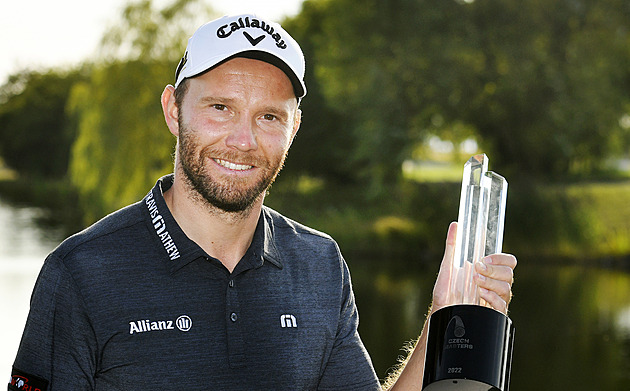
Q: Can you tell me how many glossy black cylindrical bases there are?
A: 1